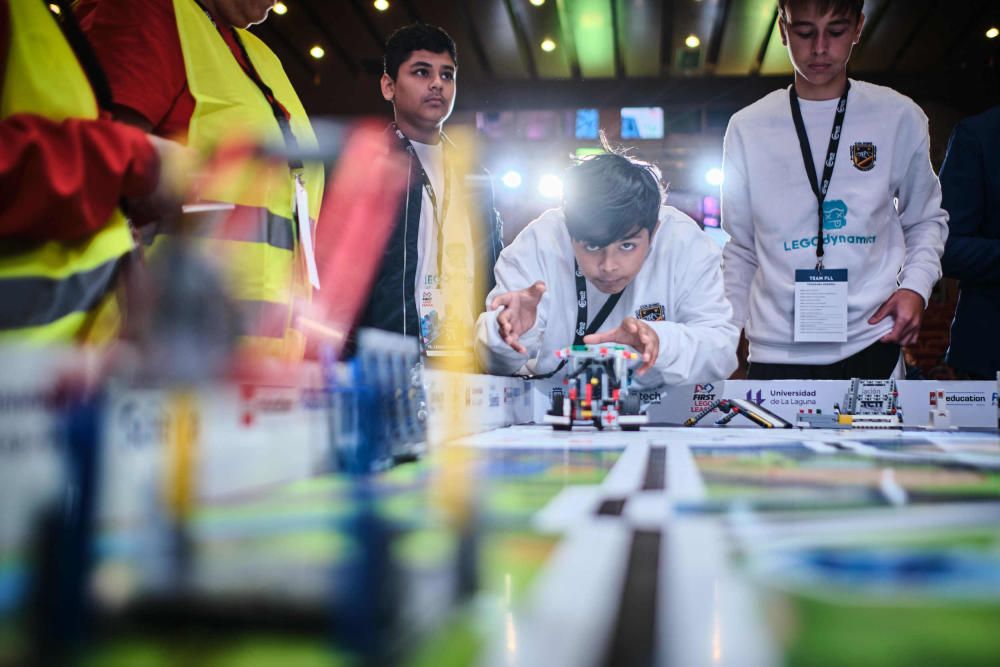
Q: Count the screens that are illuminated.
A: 2